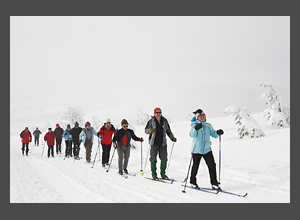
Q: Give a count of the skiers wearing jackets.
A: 11